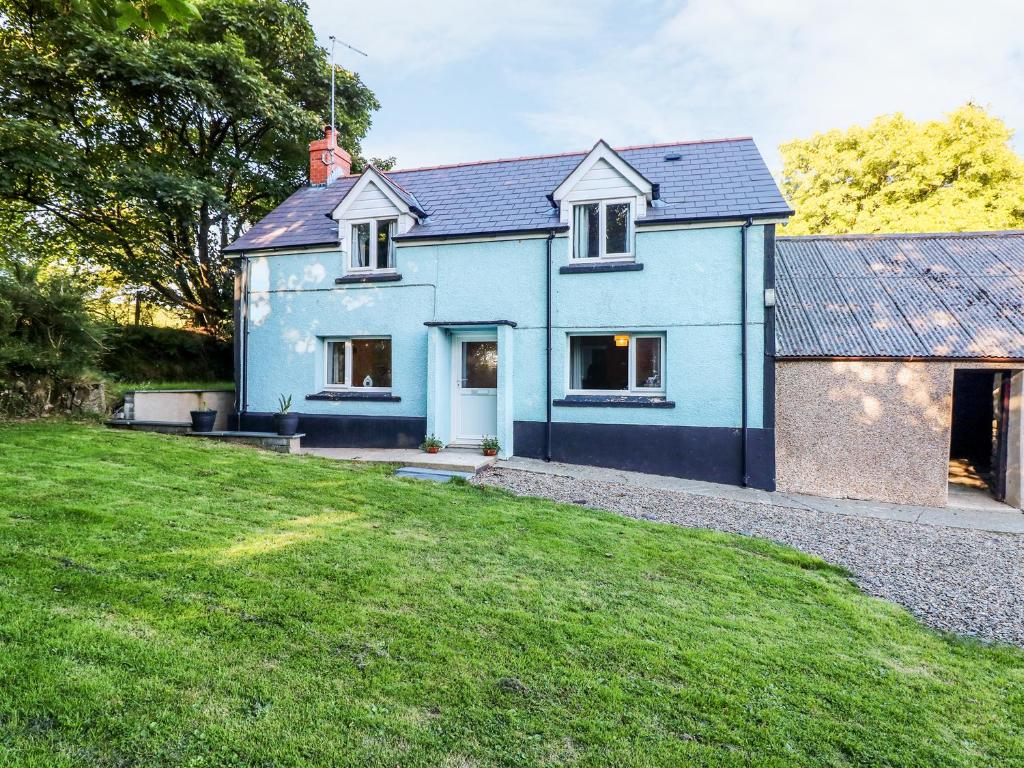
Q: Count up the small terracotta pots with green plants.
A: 2